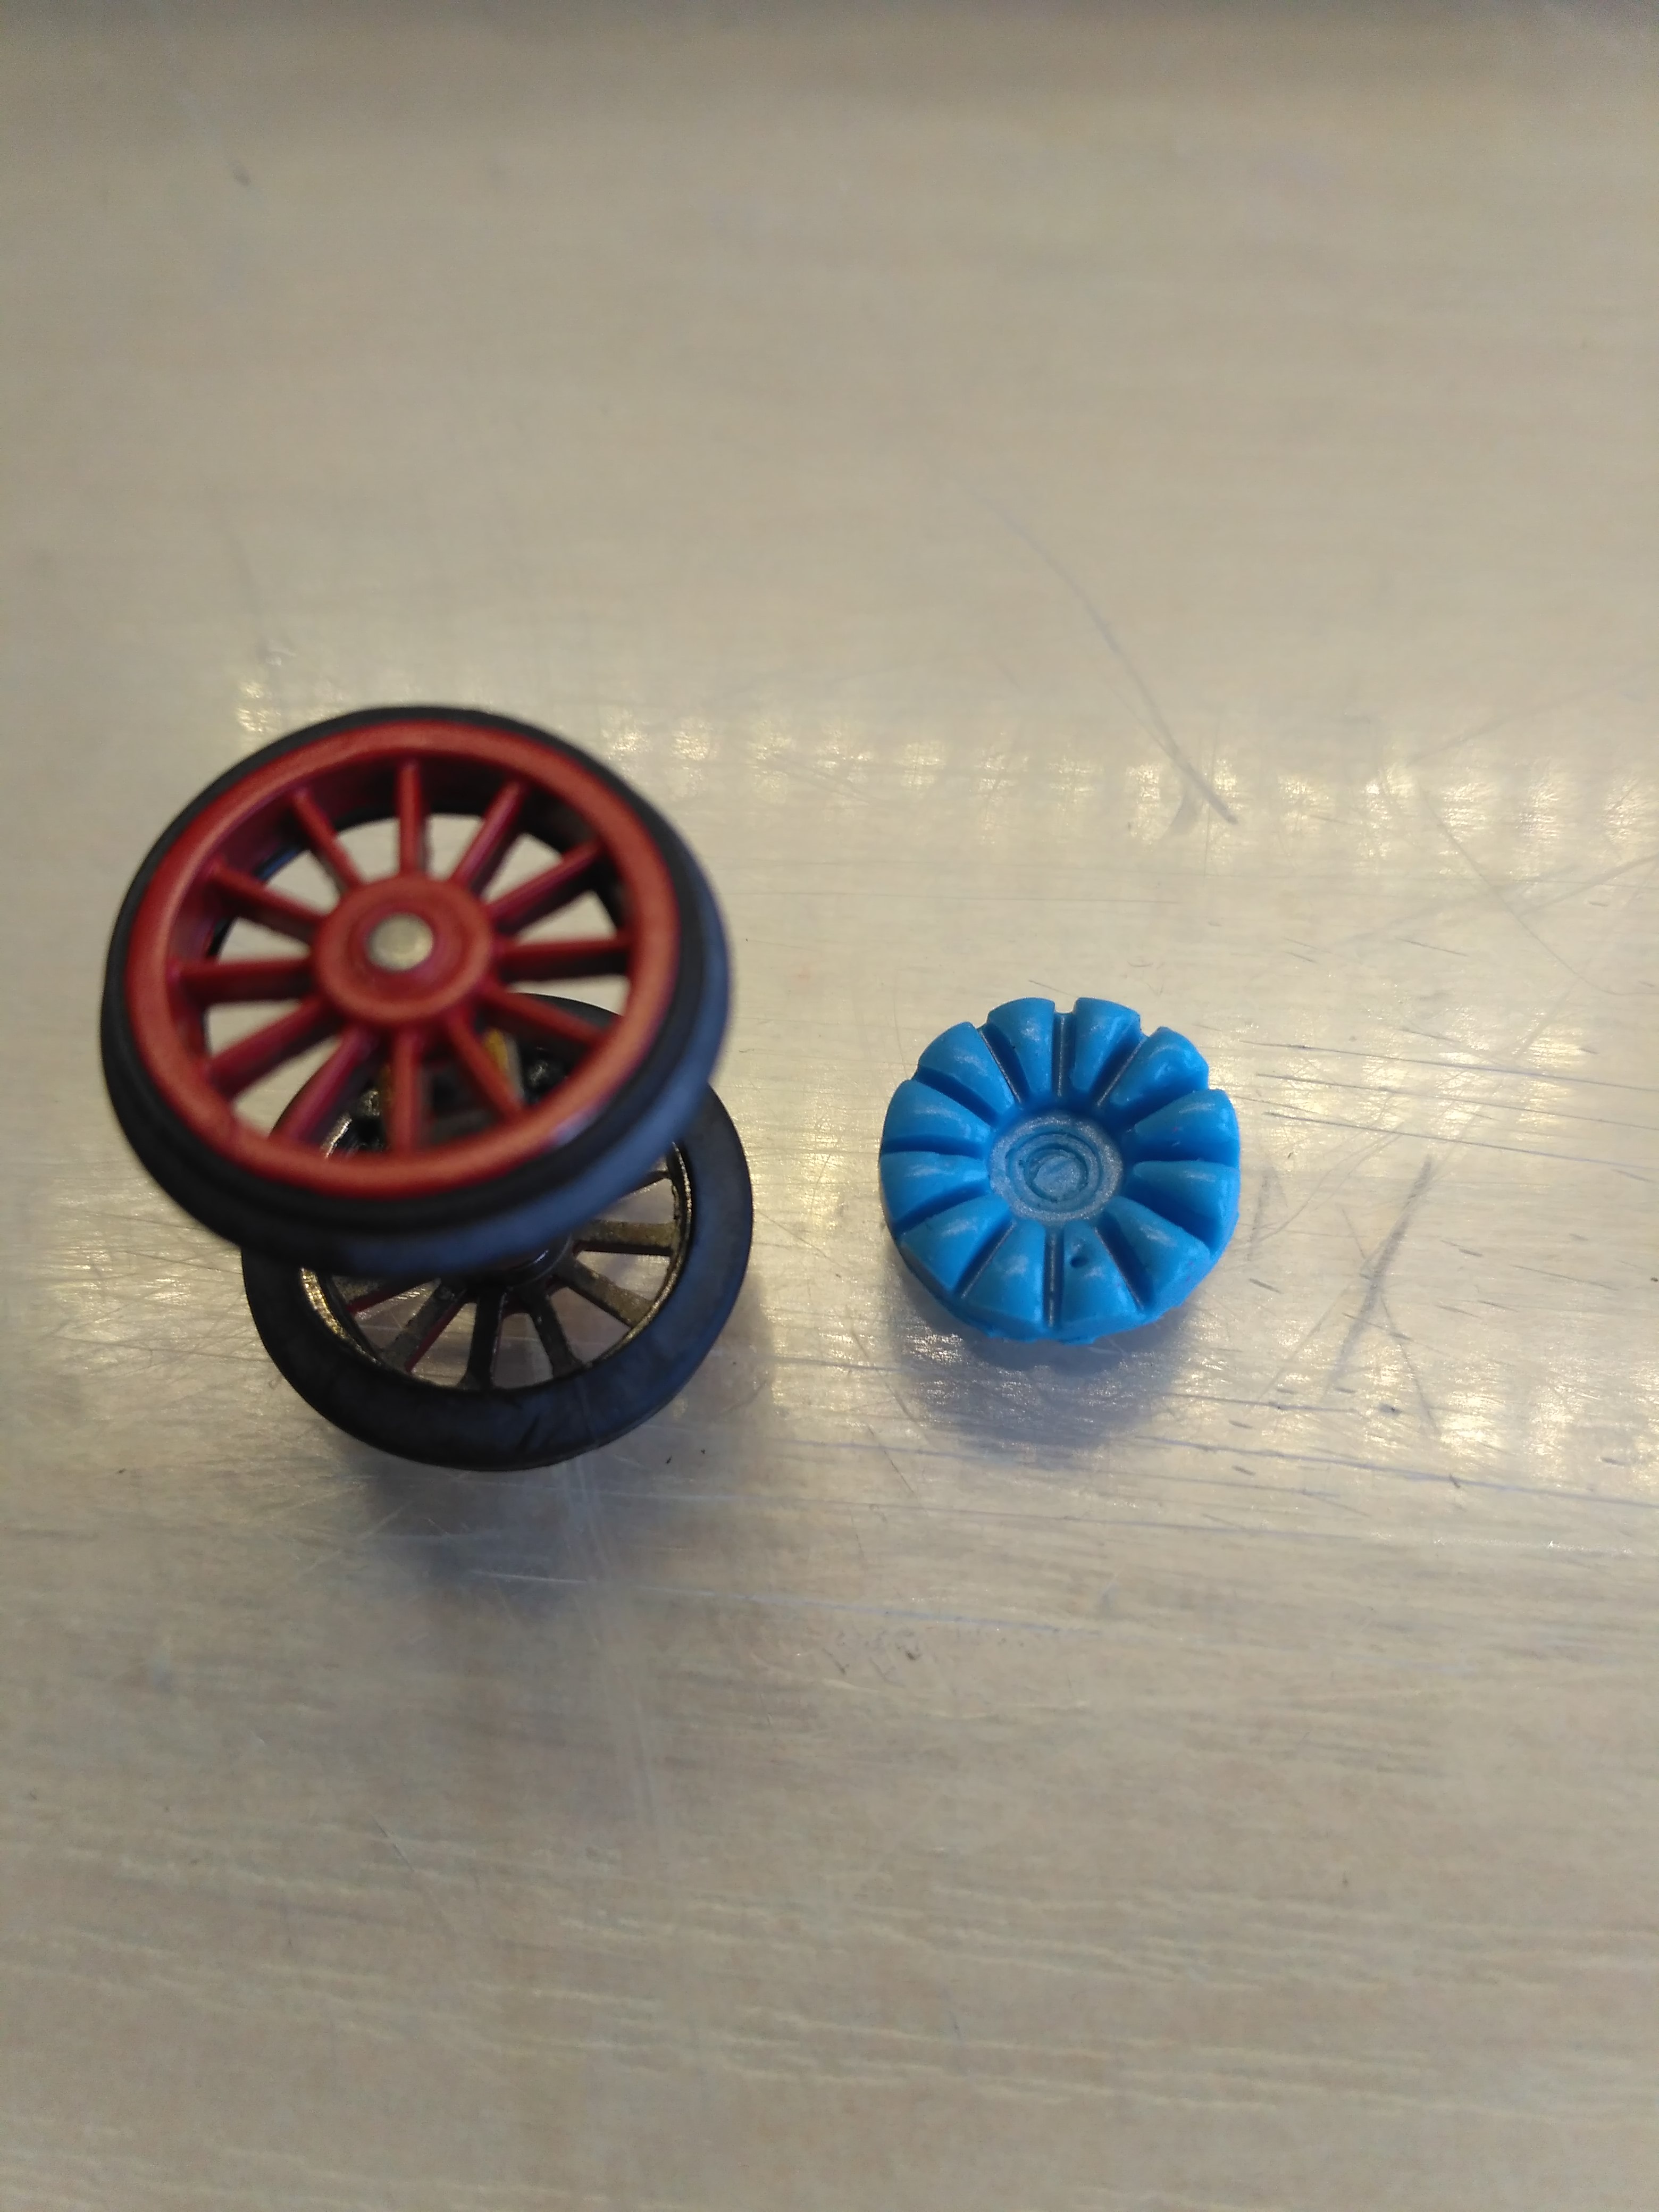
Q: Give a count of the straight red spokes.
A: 12